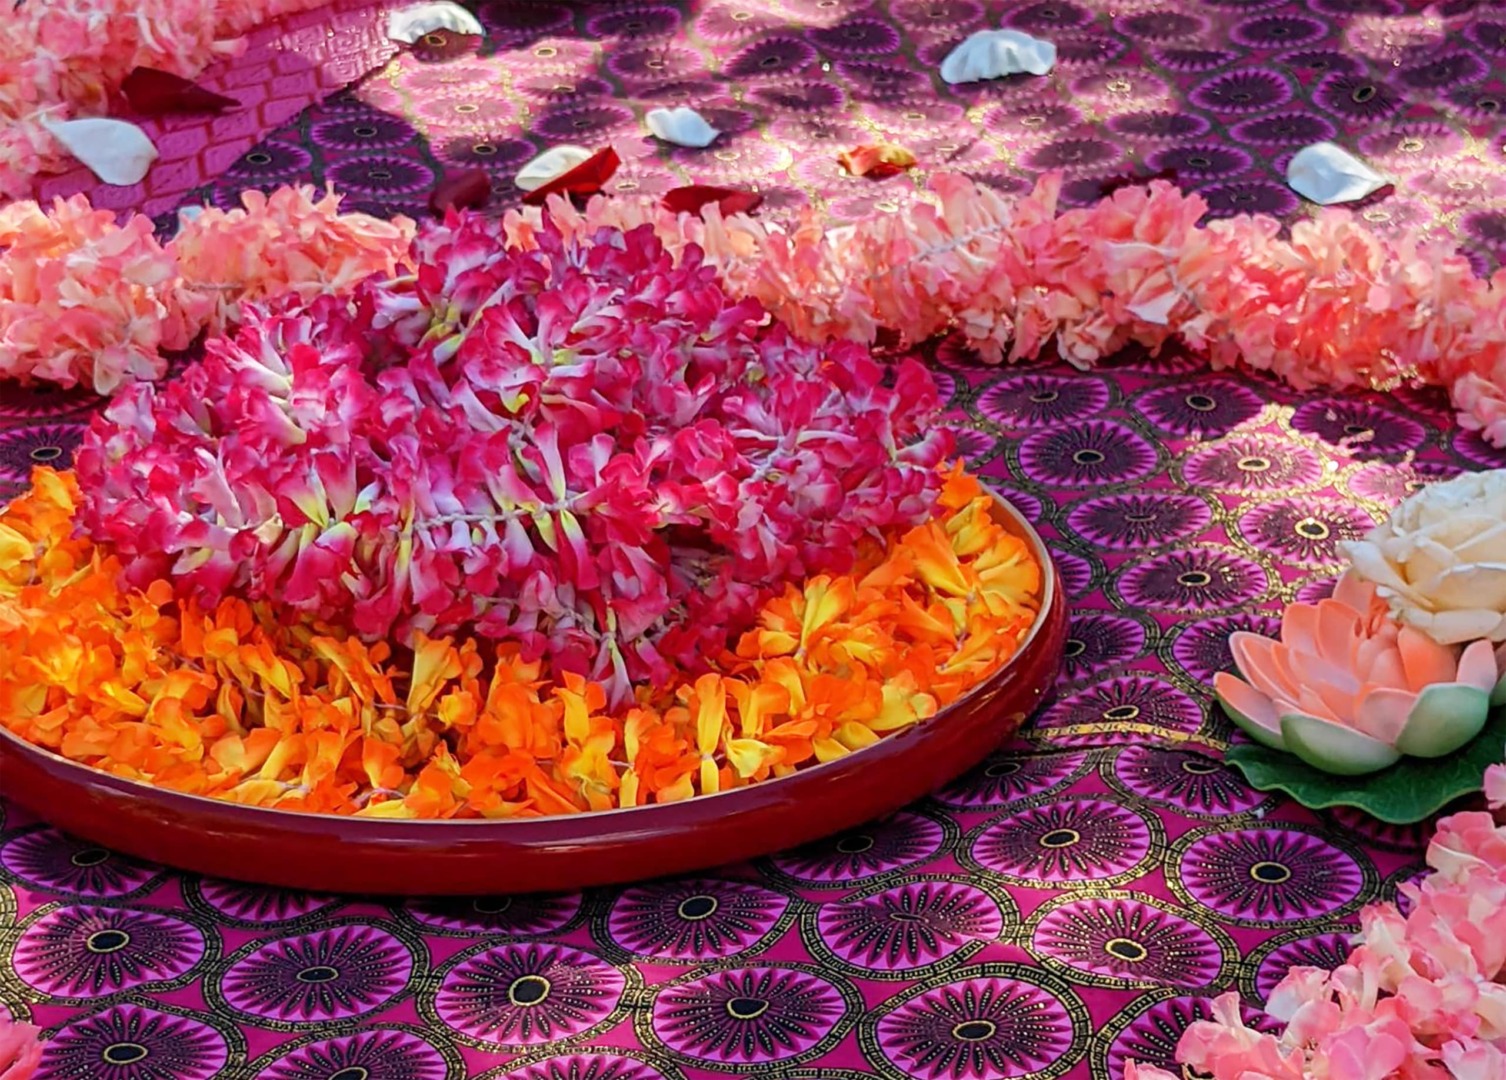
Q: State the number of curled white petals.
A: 6